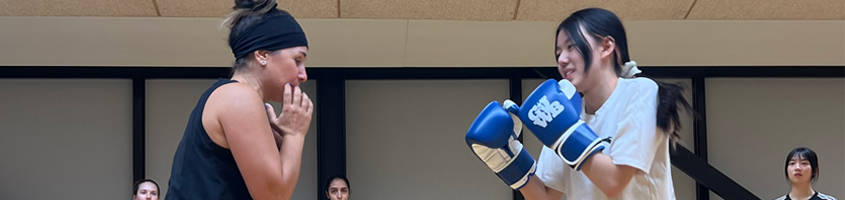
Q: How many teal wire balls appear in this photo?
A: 0